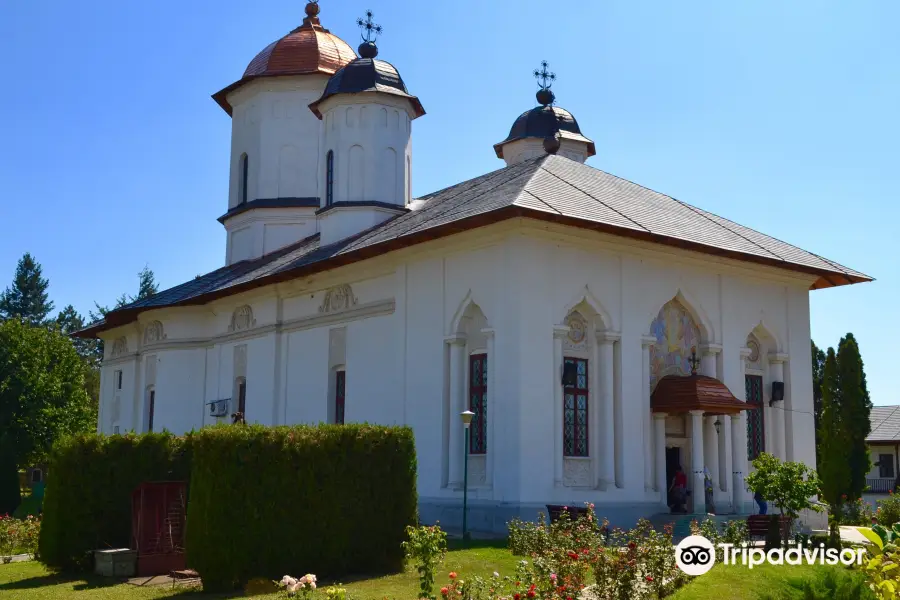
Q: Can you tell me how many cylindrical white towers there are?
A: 3